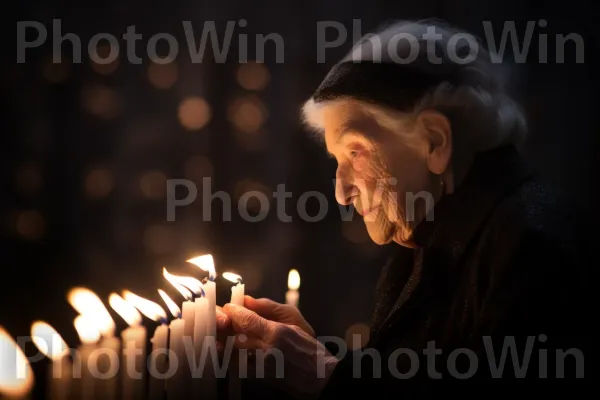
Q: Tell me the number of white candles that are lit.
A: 12